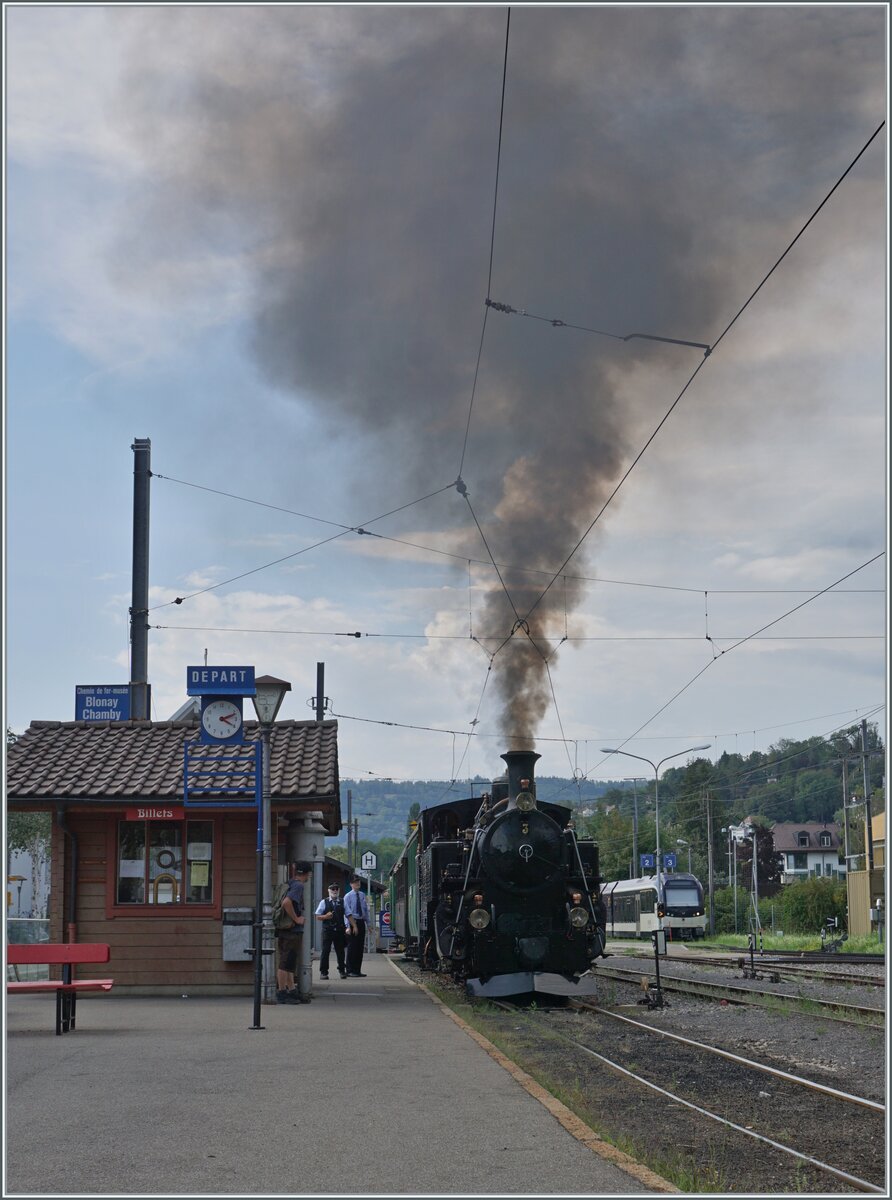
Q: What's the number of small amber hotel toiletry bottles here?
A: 0